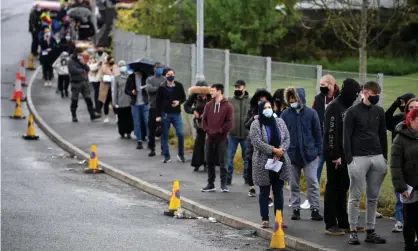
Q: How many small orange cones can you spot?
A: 6